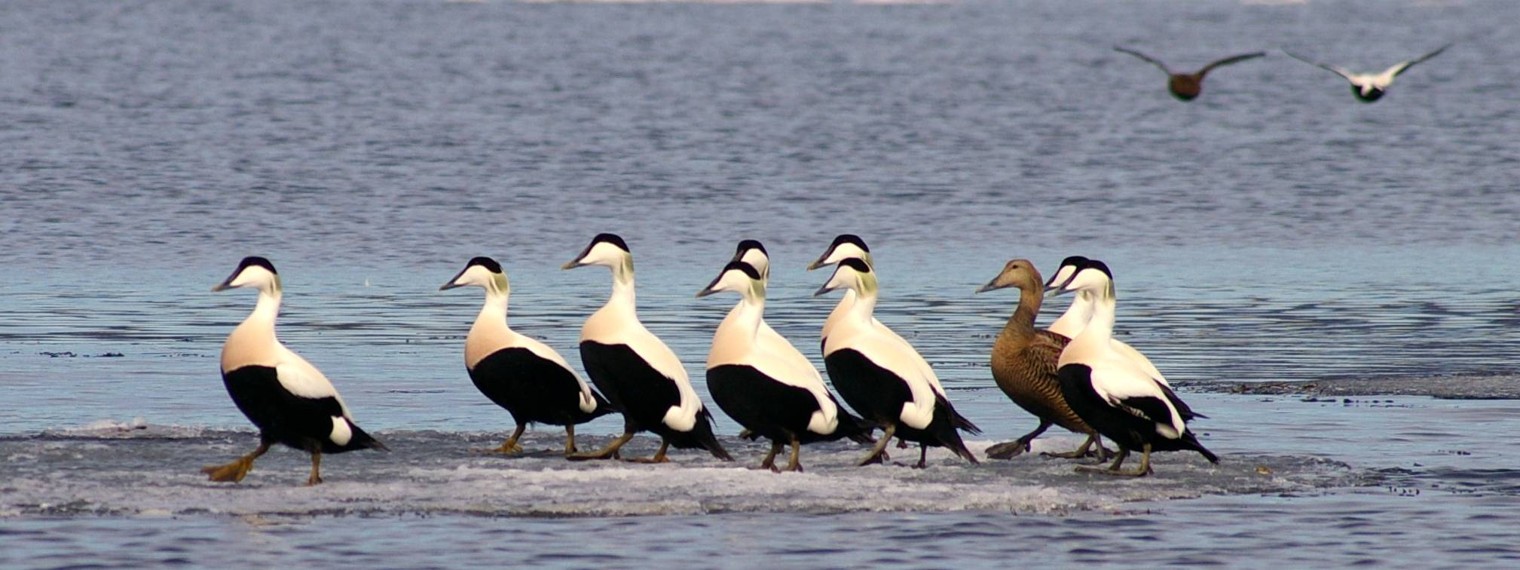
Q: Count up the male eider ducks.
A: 10